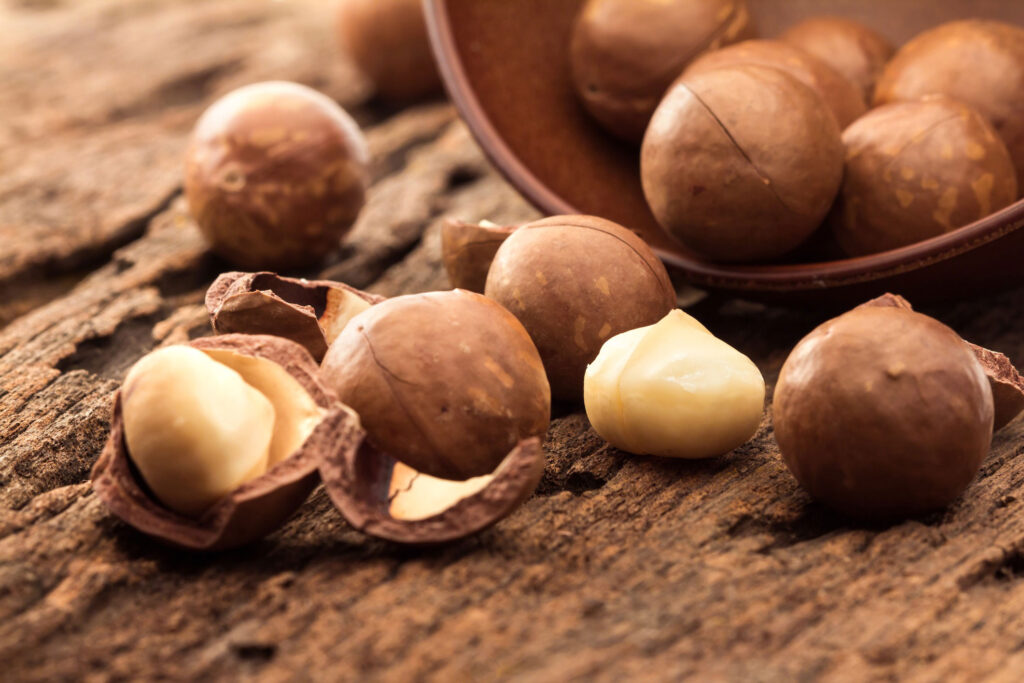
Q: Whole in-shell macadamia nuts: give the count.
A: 11